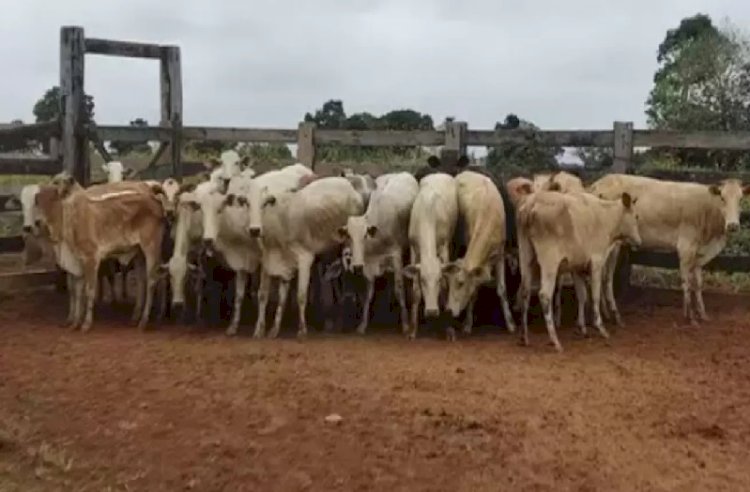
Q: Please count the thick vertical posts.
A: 5